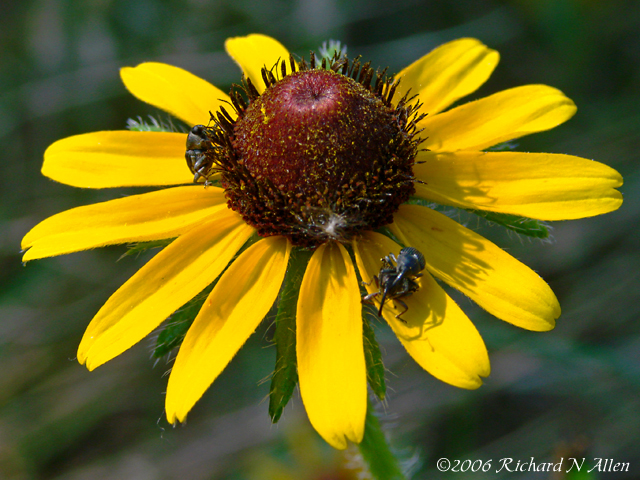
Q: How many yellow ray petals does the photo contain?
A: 12